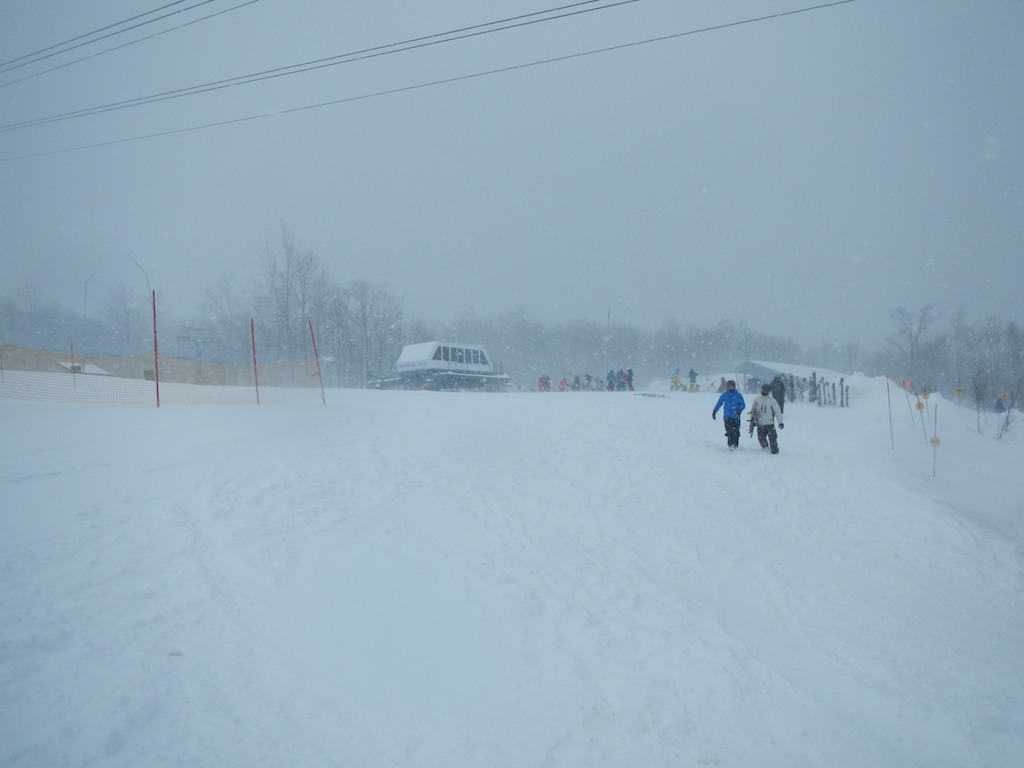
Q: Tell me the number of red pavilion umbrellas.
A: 0